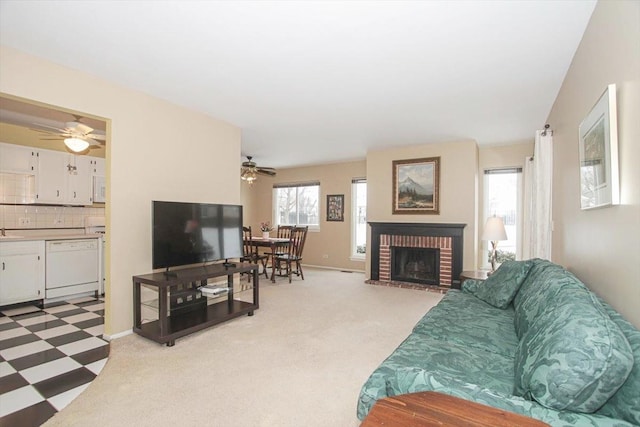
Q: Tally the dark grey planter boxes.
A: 0